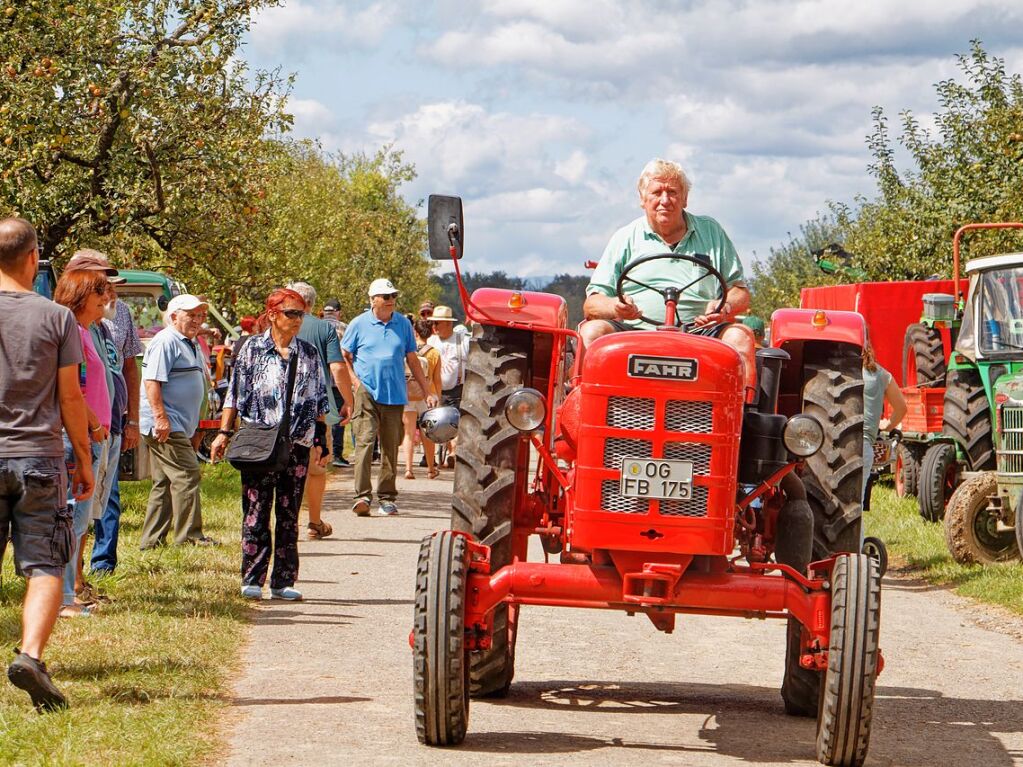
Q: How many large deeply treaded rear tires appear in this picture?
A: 4